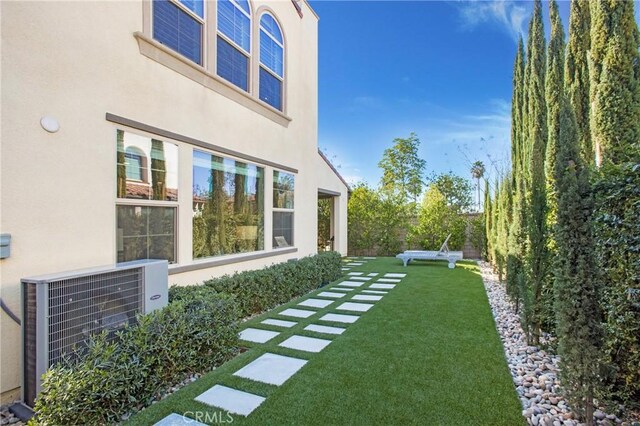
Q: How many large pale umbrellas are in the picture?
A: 0